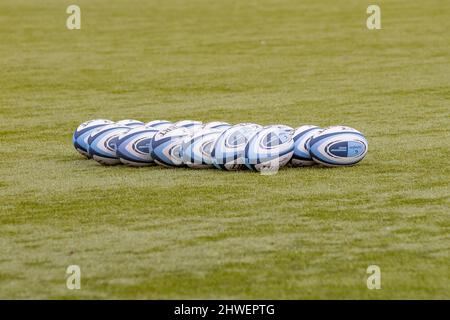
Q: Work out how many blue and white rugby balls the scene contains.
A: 13